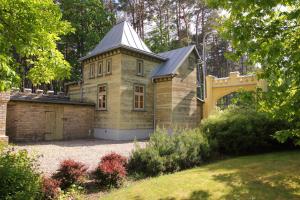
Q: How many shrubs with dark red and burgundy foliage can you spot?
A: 3